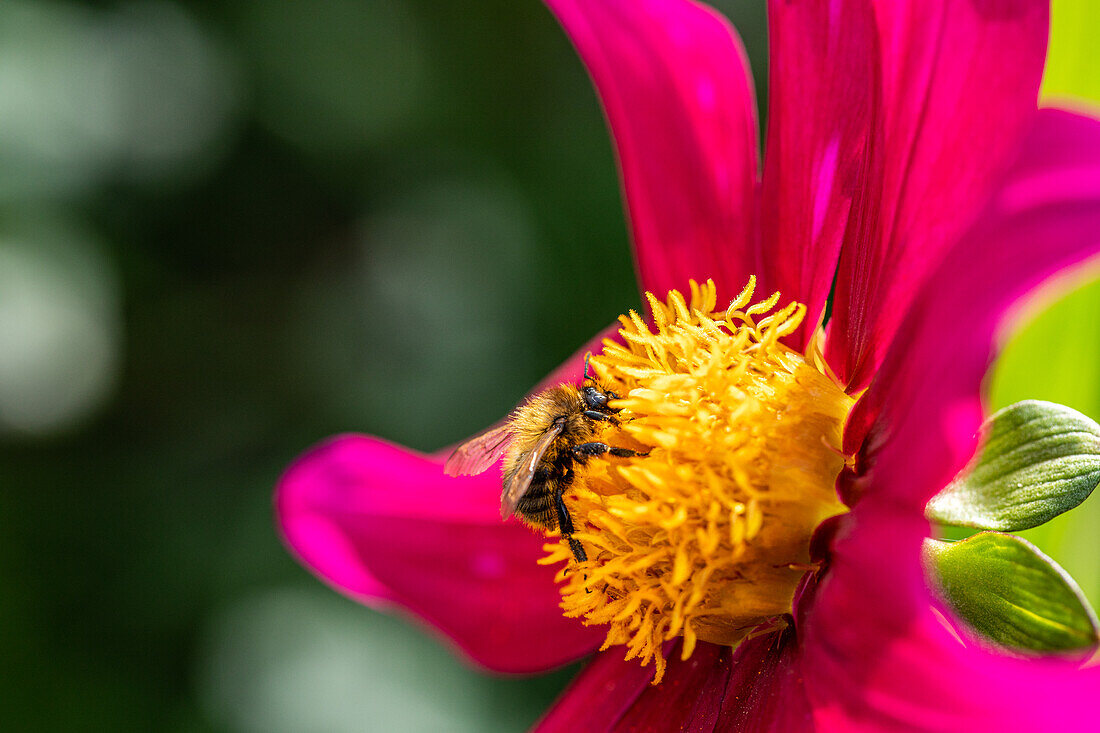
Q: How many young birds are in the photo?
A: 0